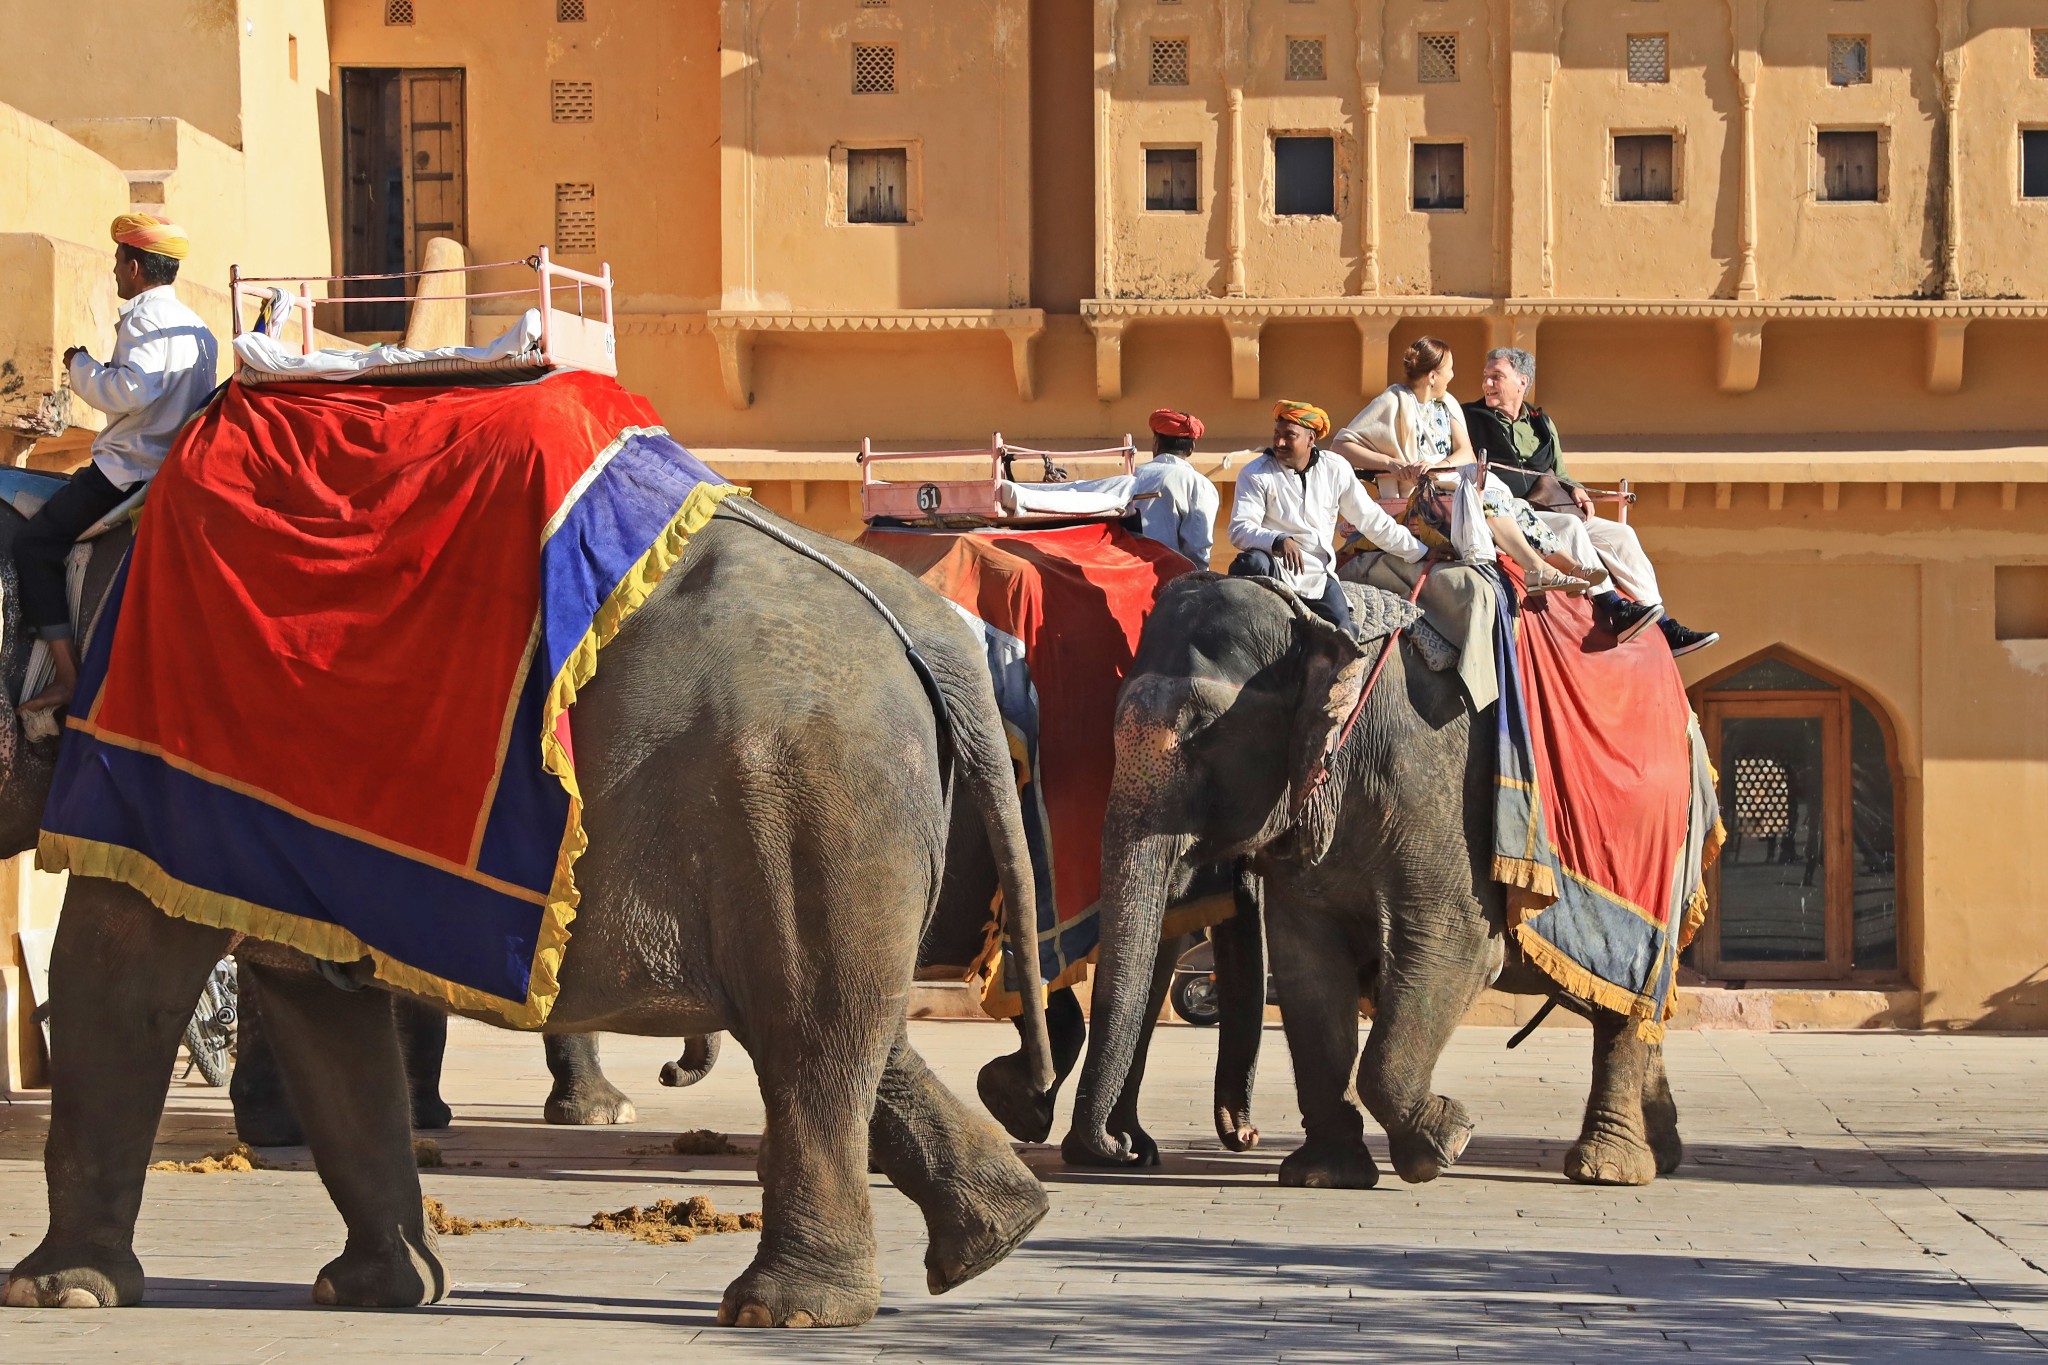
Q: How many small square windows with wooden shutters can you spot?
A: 5